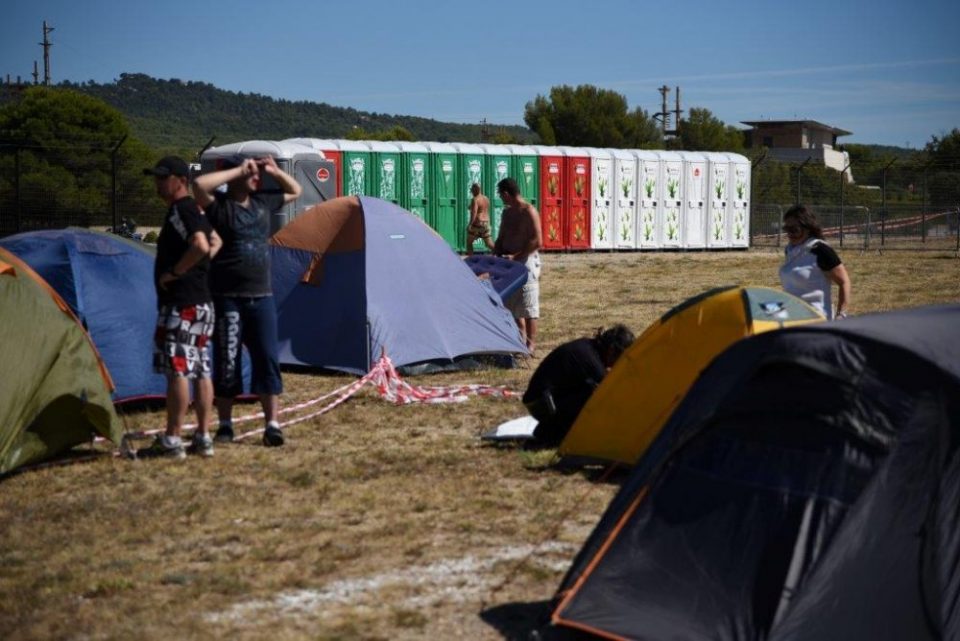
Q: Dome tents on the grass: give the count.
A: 5